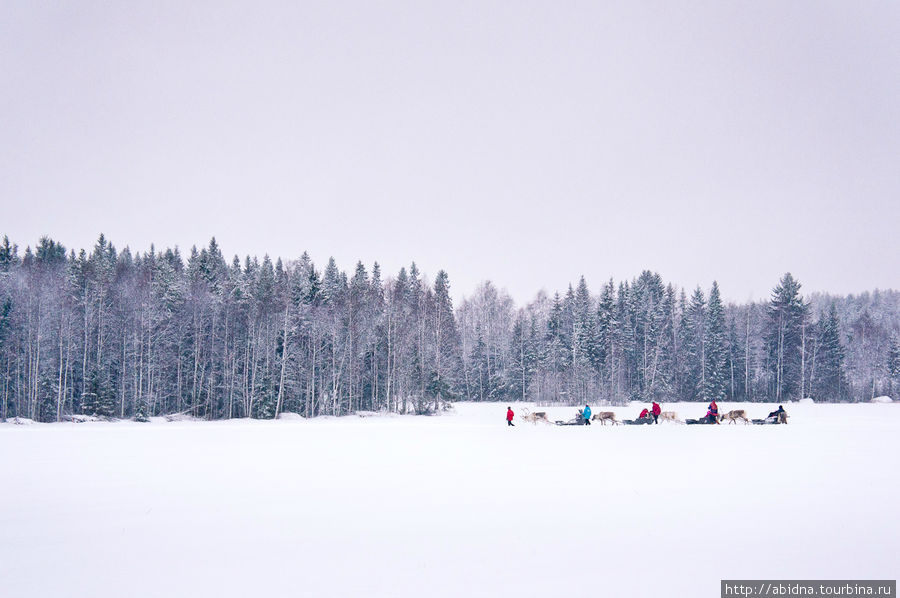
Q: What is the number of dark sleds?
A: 4